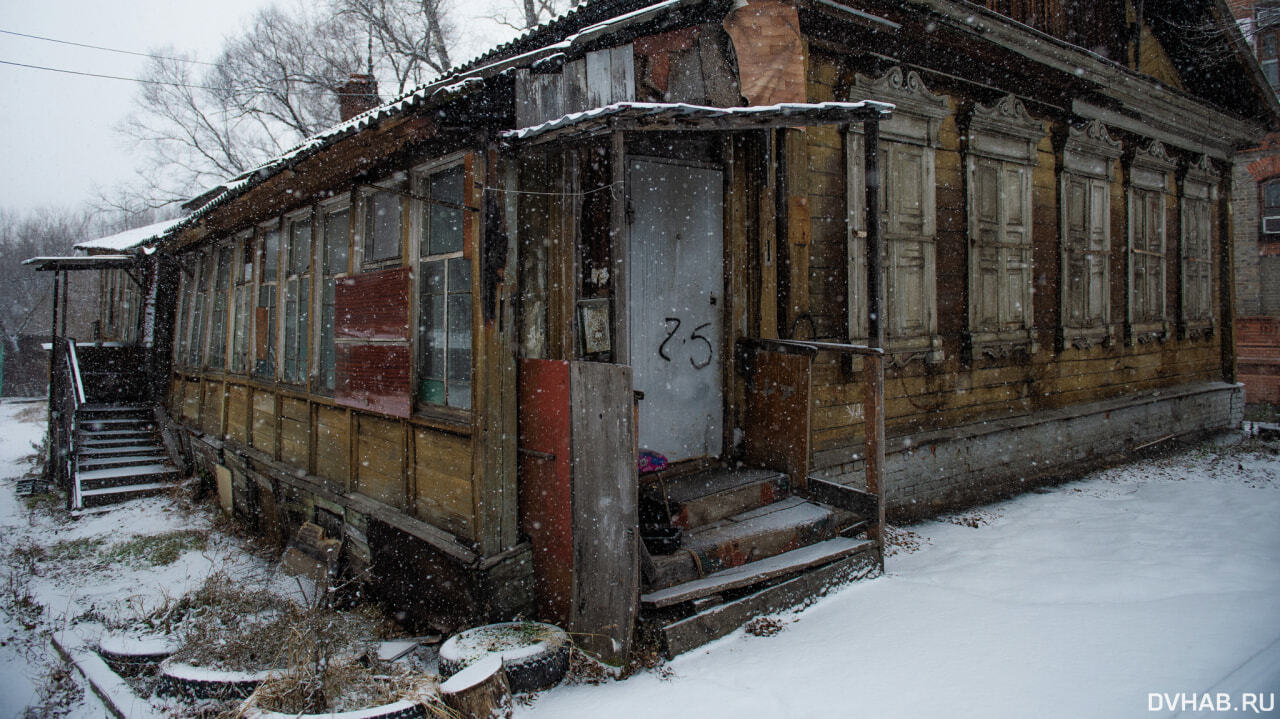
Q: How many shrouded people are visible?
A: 0